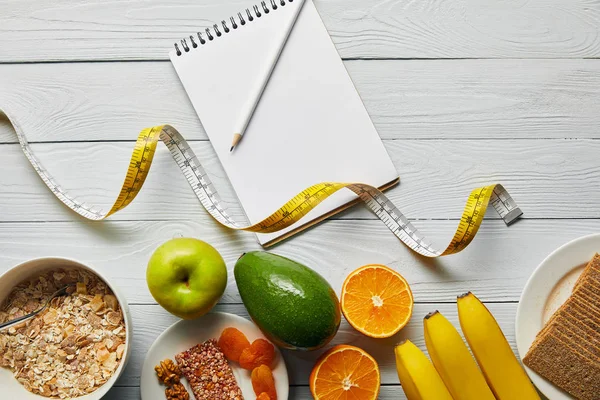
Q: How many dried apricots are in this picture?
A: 4